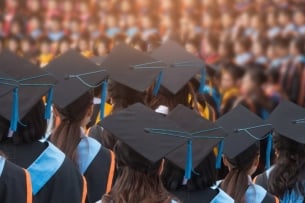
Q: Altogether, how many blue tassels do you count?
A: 8